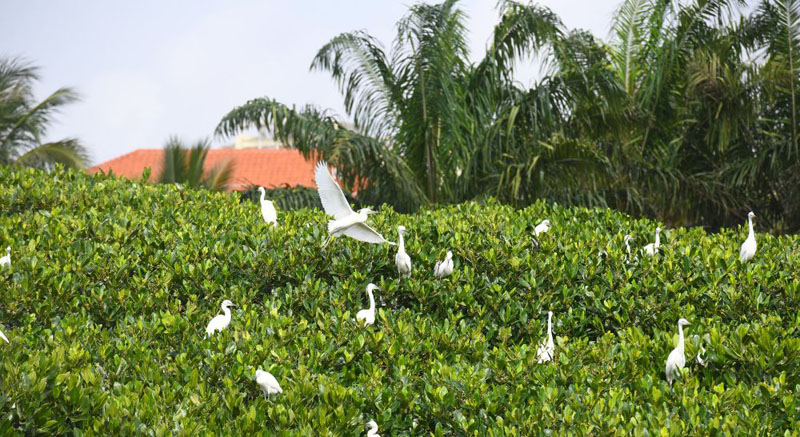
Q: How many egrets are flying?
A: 1